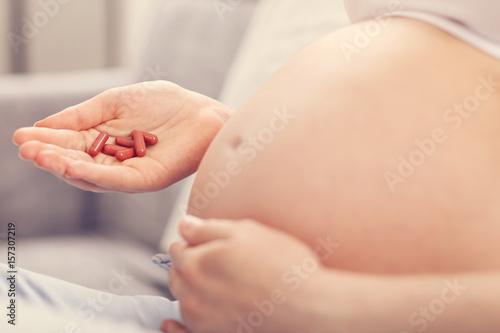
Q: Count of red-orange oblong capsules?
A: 6